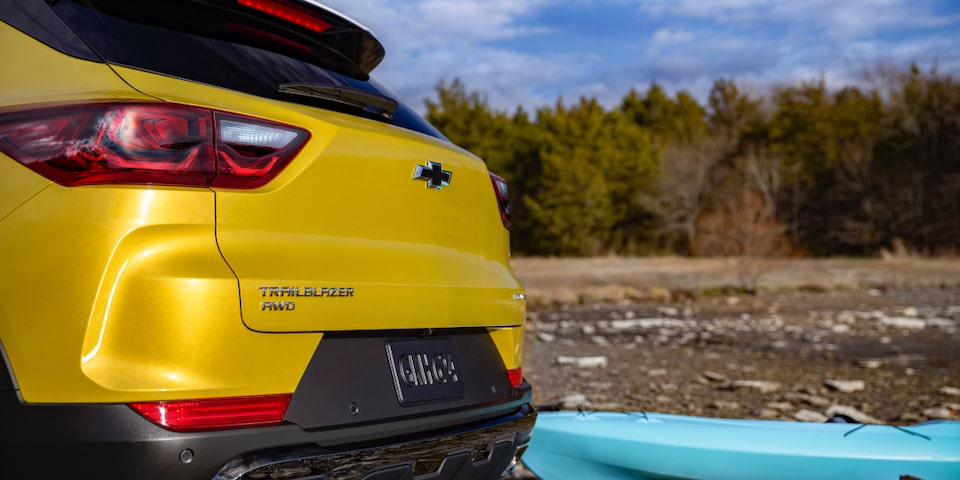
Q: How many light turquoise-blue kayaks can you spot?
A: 1